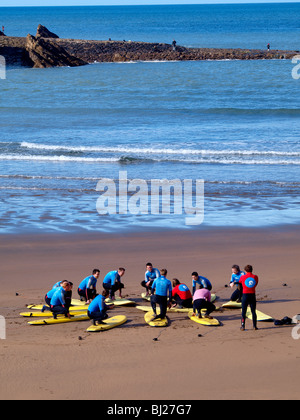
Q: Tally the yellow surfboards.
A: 13